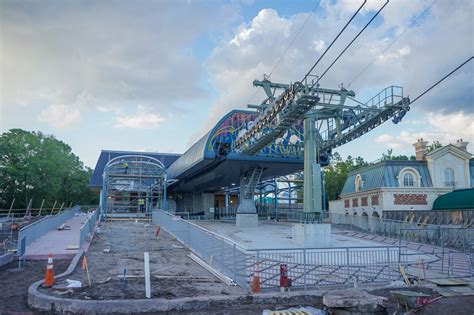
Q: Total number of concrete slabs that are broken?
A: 1